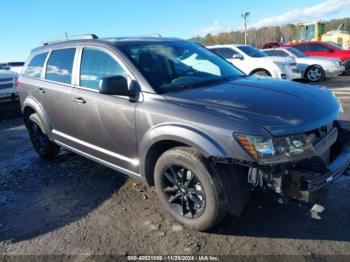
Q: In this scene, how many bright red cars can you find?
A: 1